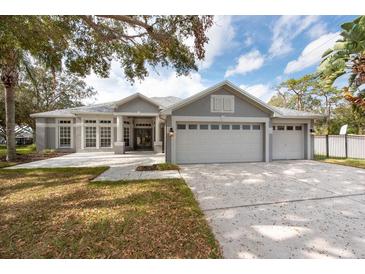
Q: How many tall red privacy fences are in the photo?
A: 0